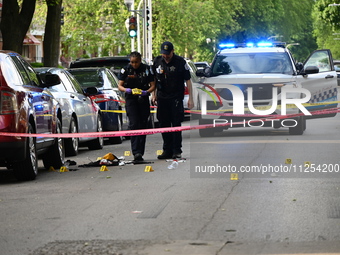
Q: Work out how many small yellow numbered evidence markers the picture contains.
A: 10